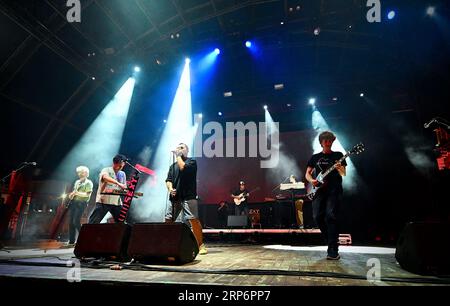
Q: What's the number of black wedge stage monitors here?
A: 3